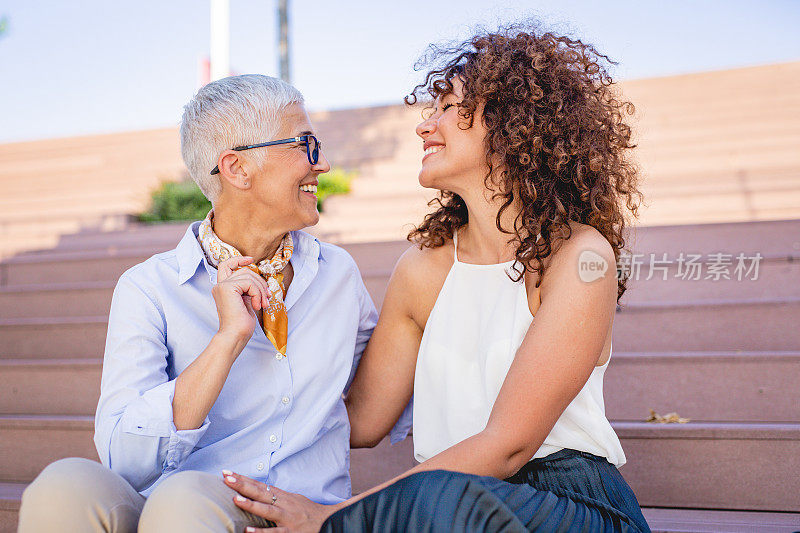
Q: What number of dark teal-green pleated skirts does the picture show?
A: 1